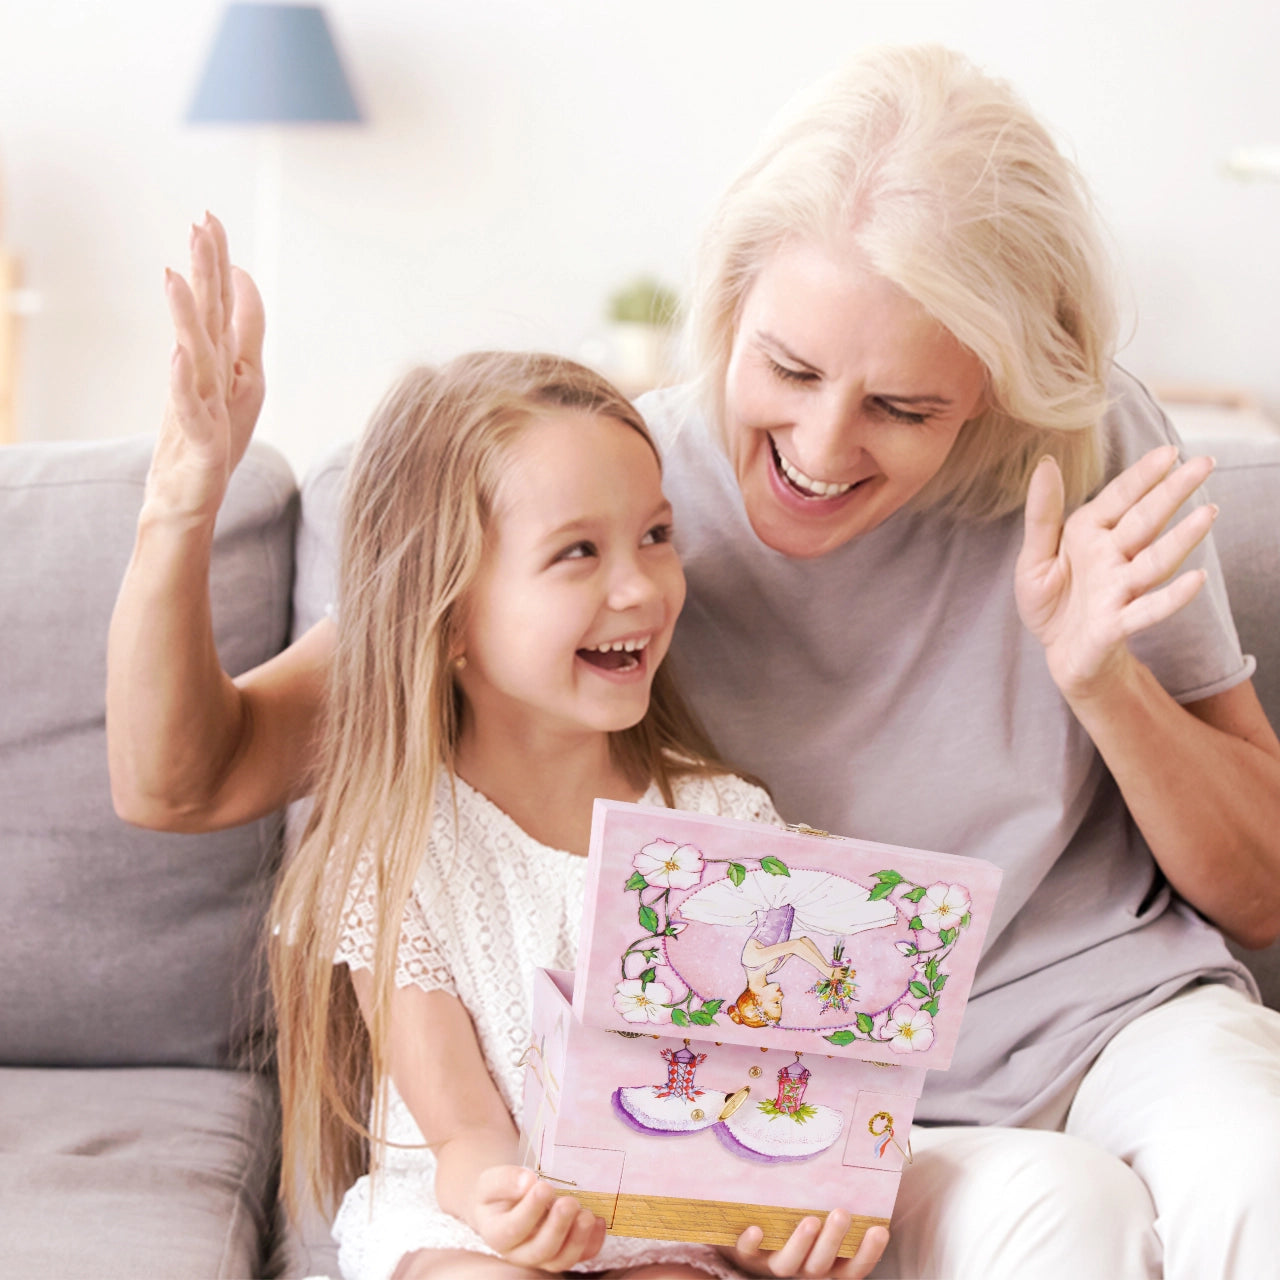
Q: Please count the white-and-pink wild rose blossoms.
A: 4